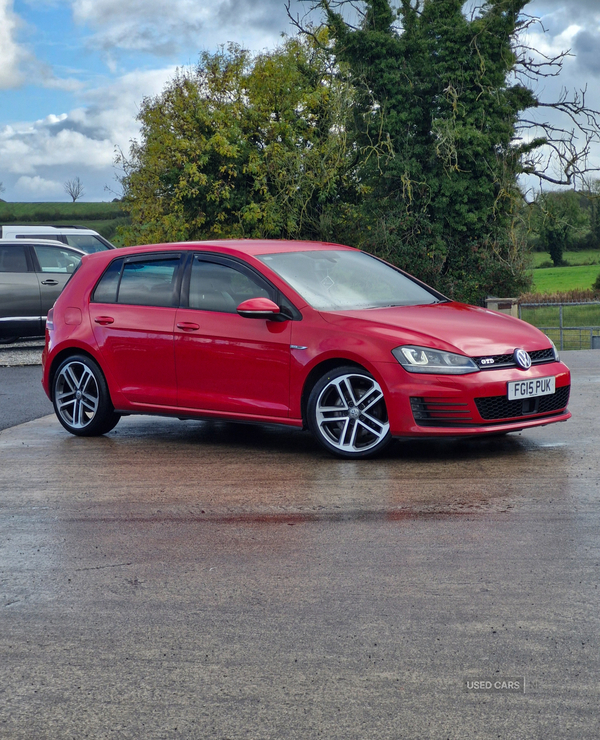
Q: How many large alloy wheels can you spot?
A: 2